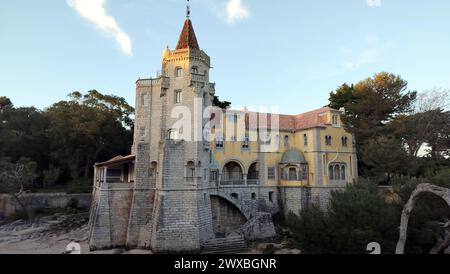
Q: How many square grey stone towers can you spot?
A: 1